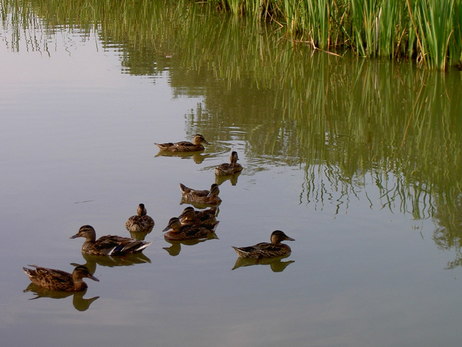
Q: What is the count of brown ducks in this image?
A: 9